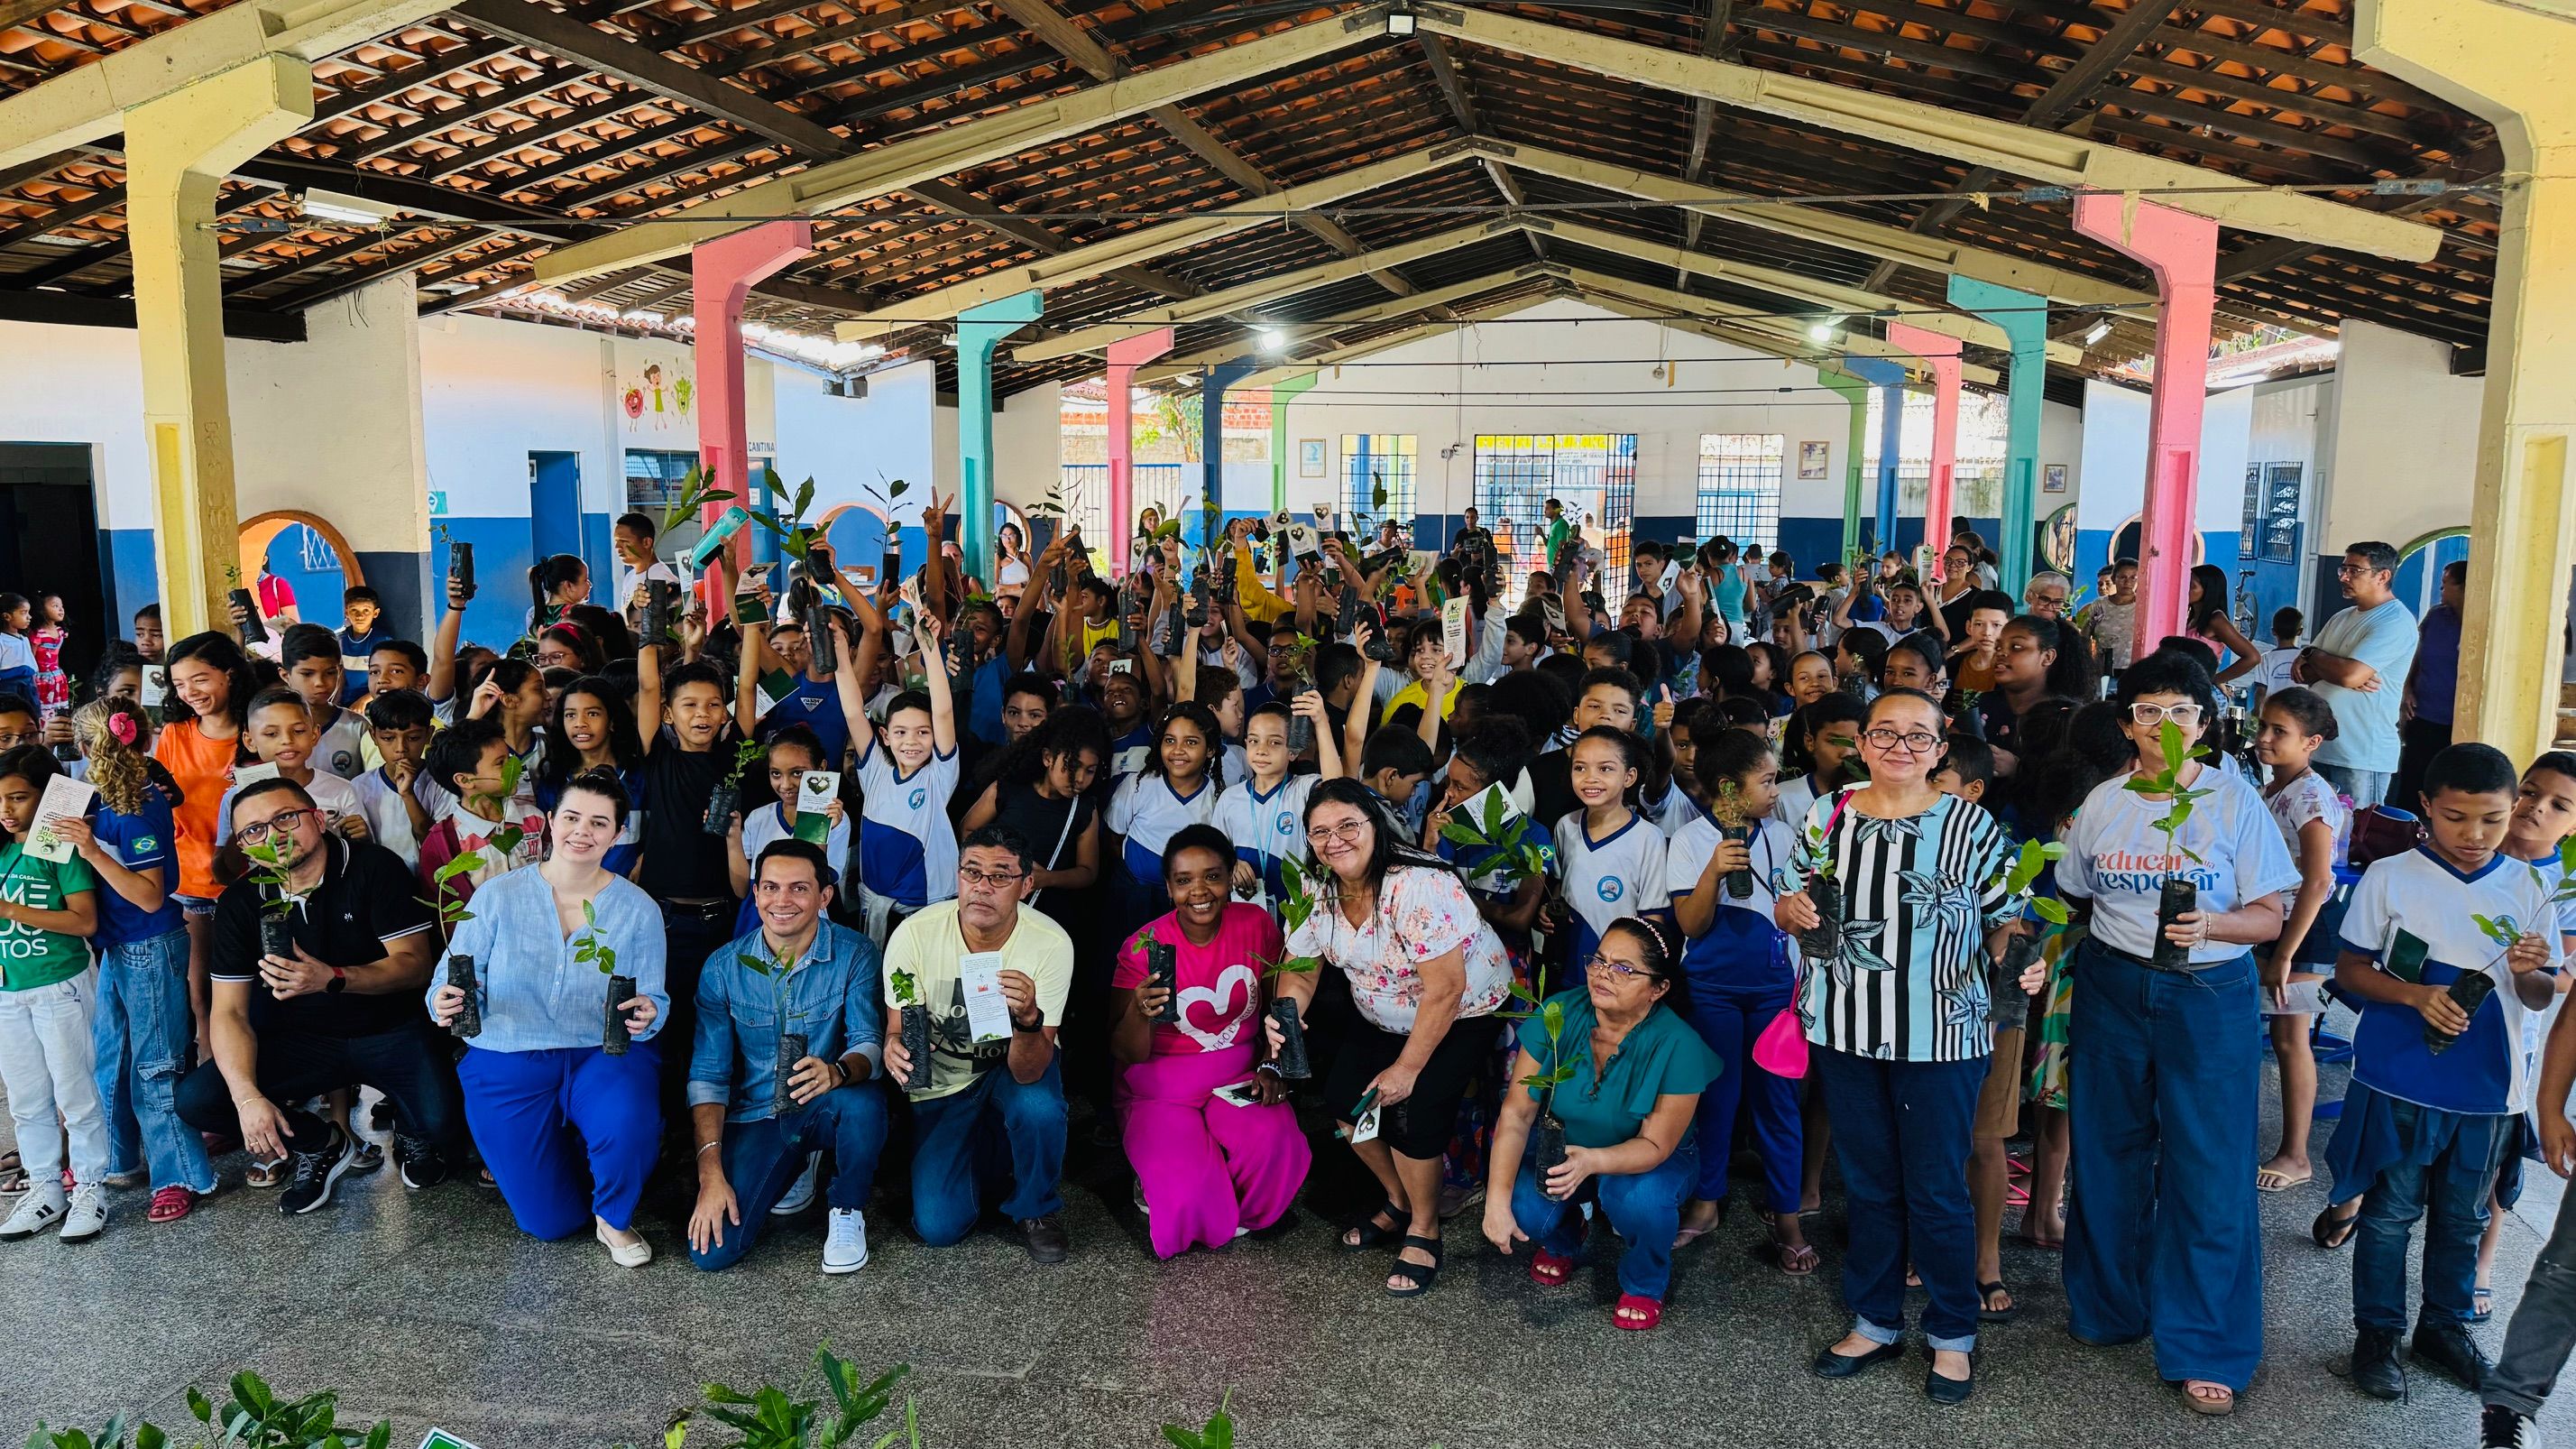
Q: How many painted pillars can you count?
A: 12